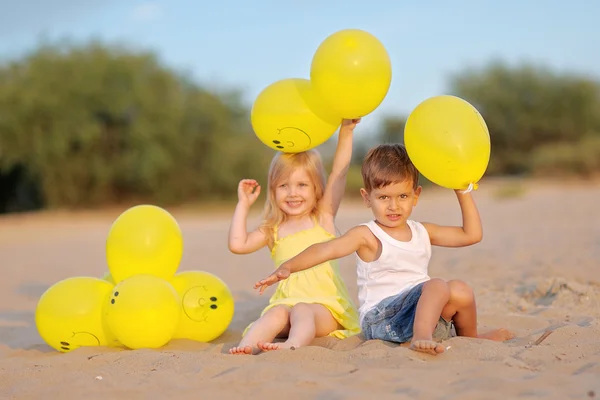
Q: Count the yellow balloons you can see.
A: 7